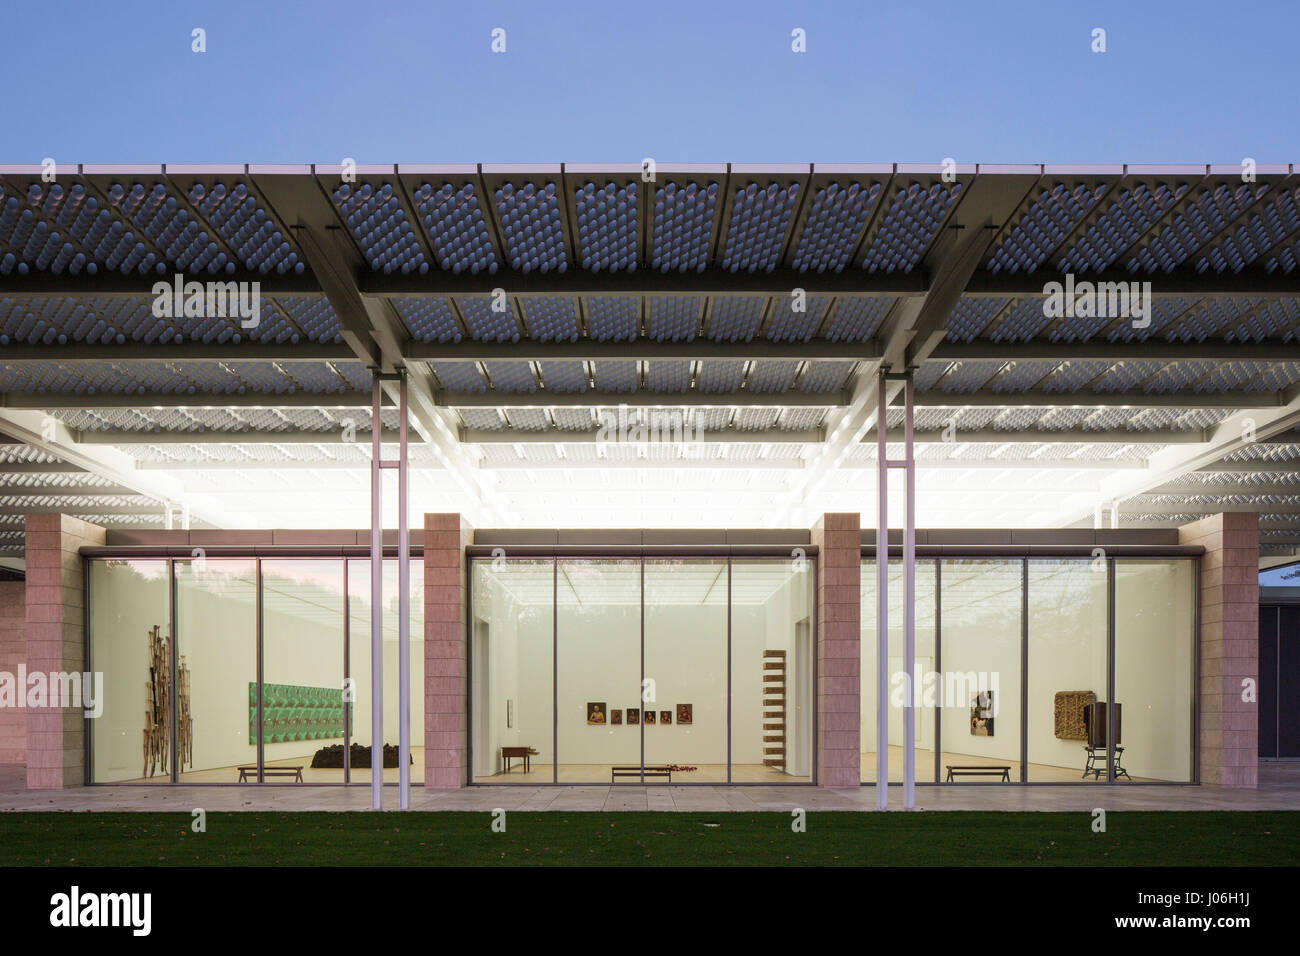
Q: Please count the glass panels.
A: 12